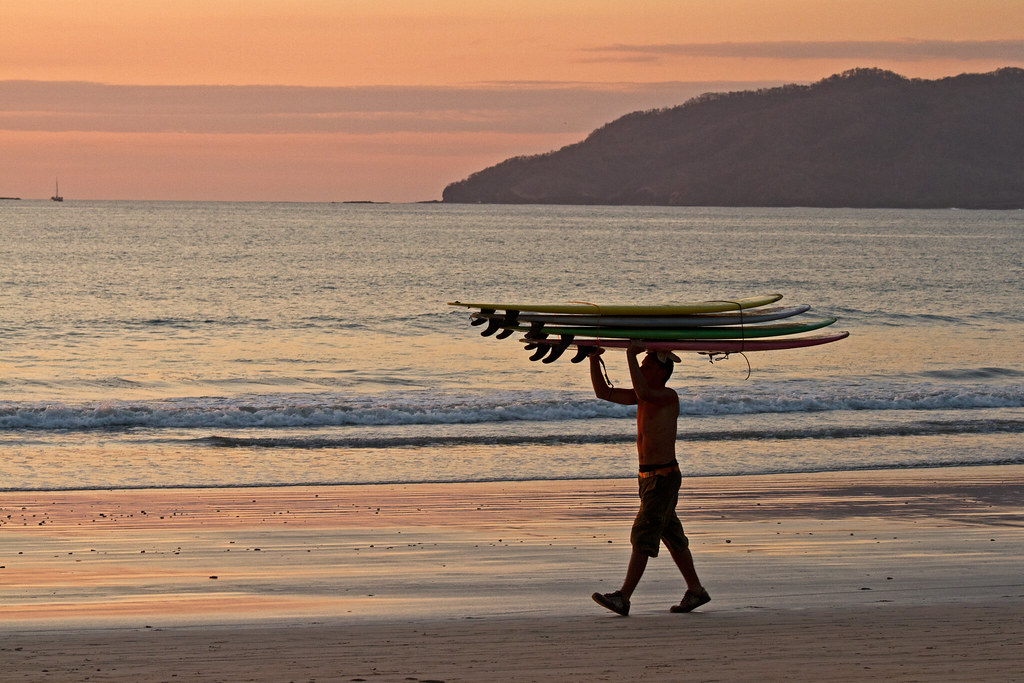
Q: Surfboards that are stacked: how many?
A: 4